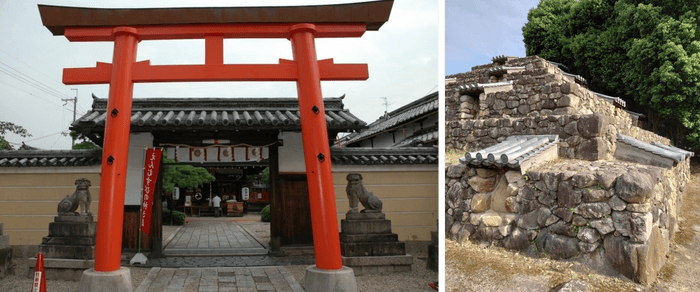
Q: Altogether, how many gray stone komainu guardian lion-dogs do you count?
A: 2